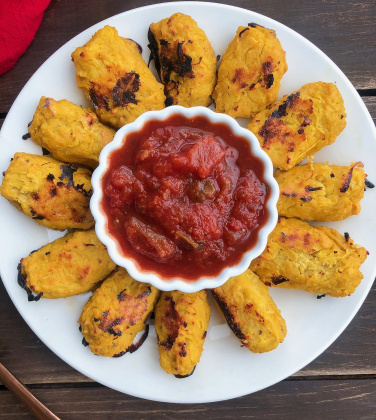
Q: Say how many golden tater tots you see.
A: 12